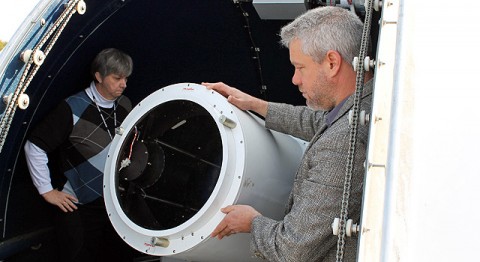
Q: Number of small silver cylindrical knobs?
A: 3